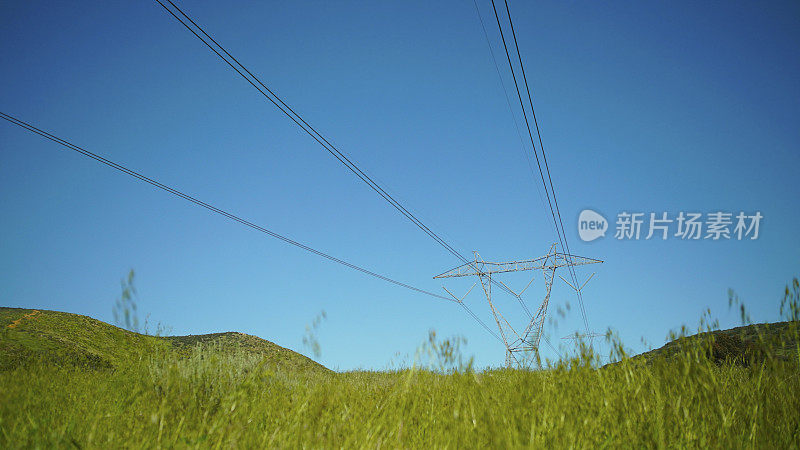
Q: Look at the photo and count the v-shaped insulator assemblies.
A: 3